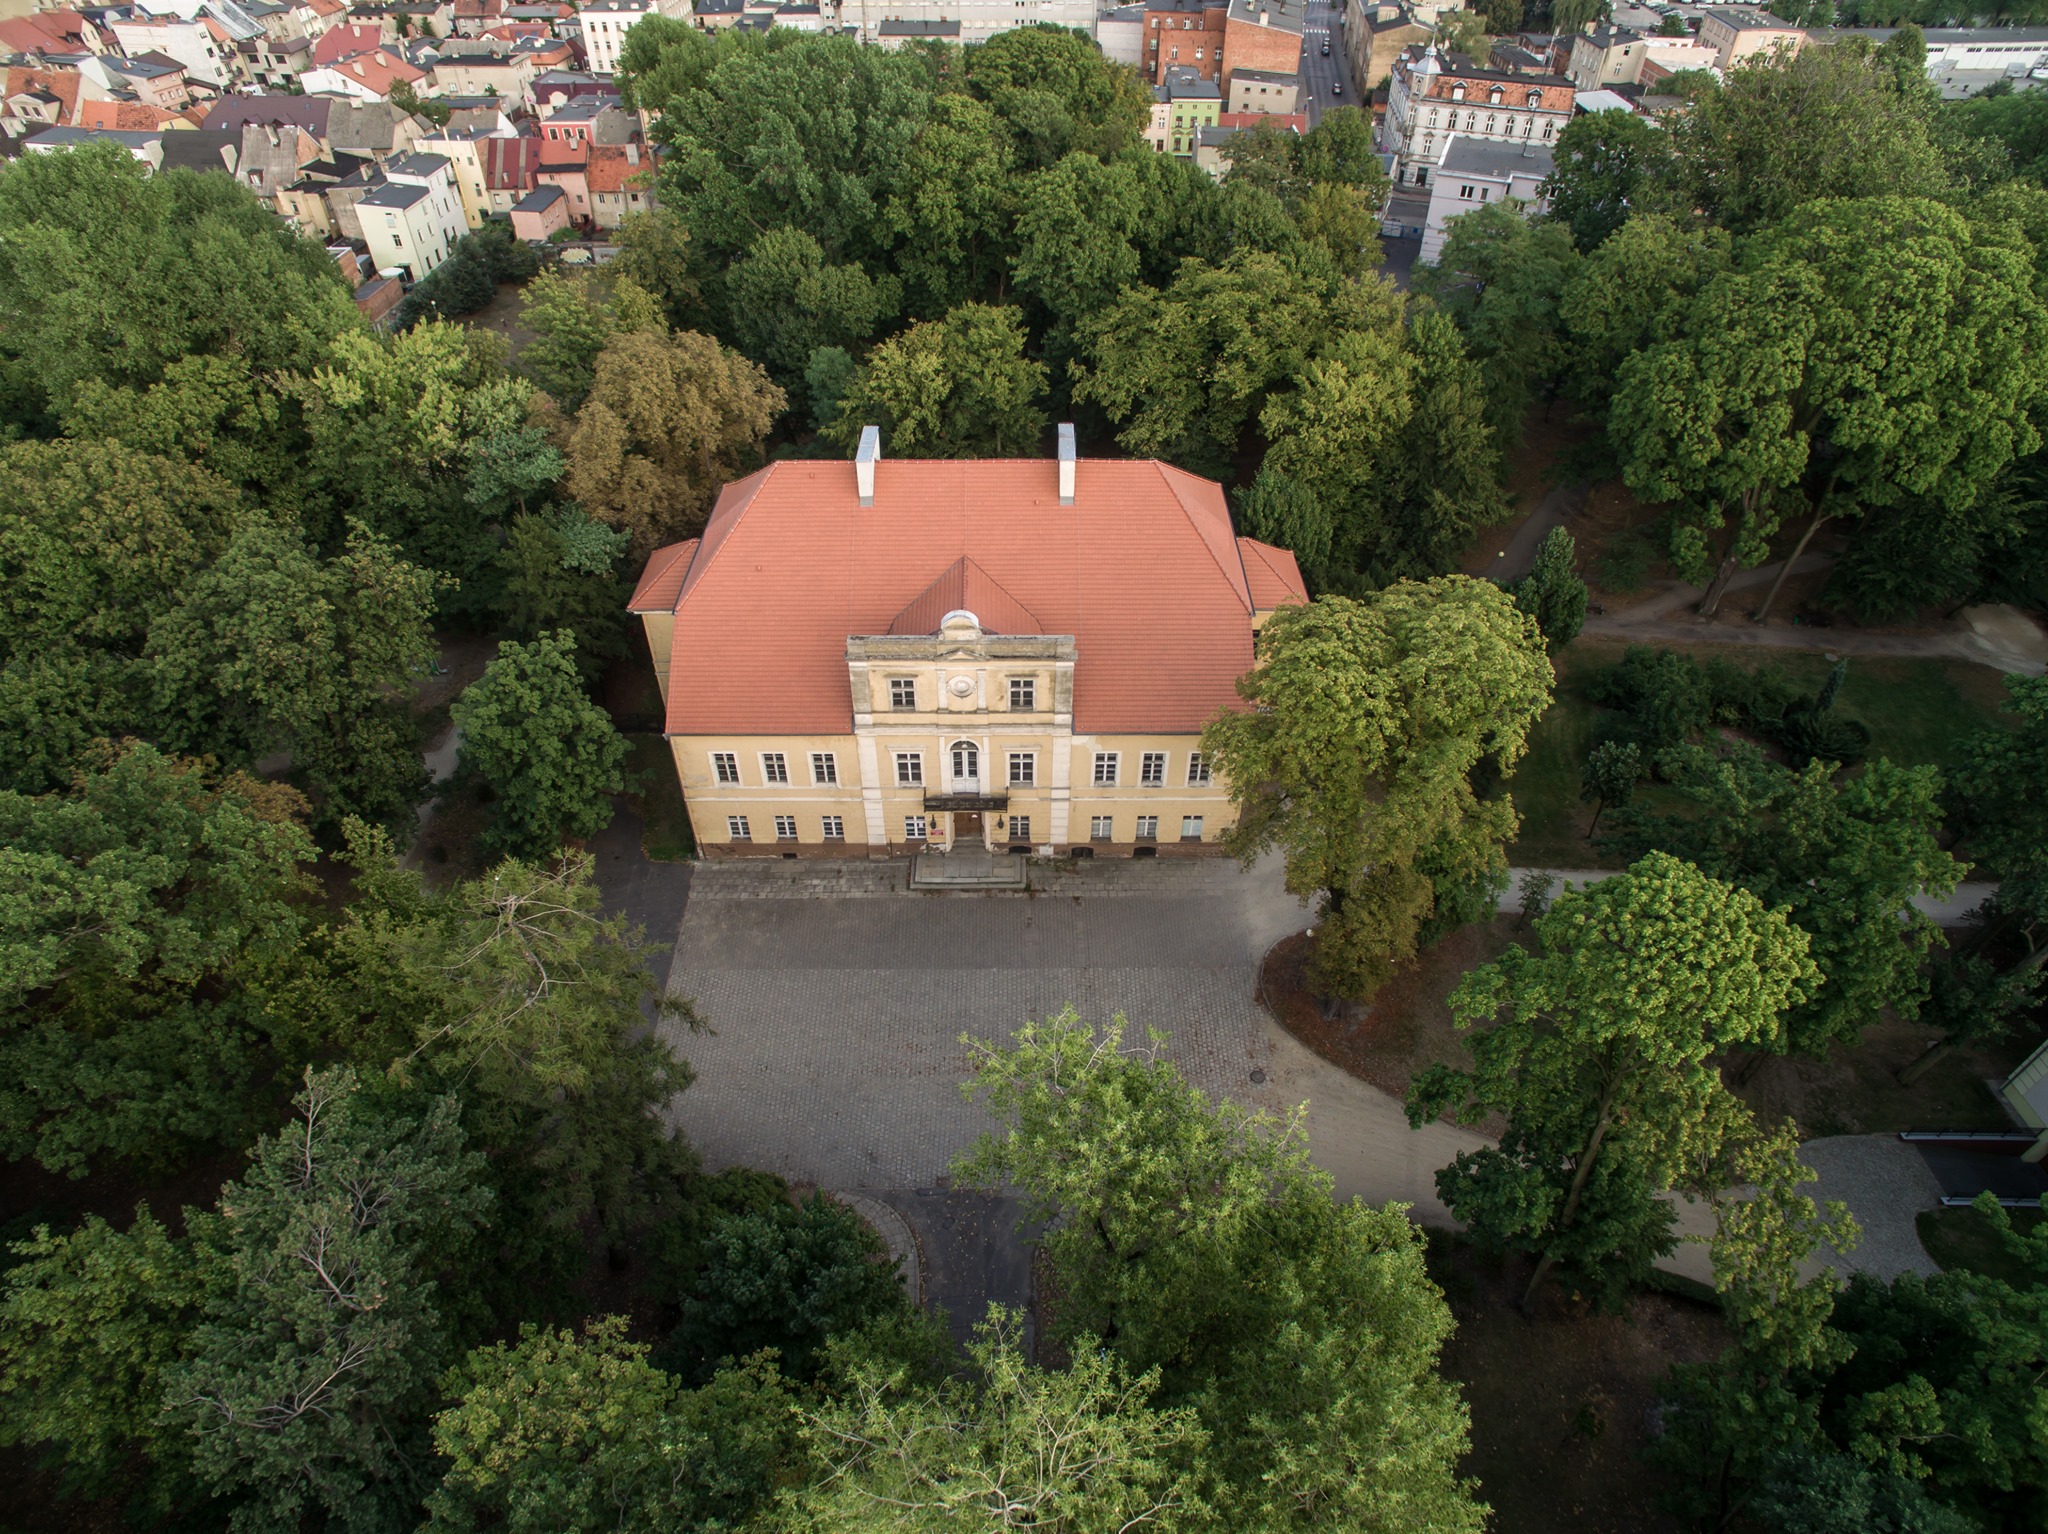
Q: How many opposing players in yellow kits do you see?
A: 0